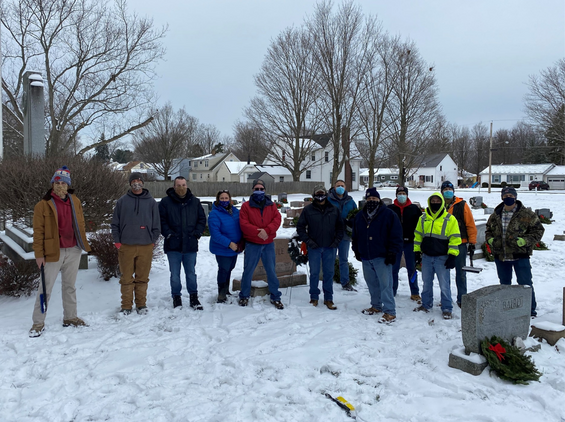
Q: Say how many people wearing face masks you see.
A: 12